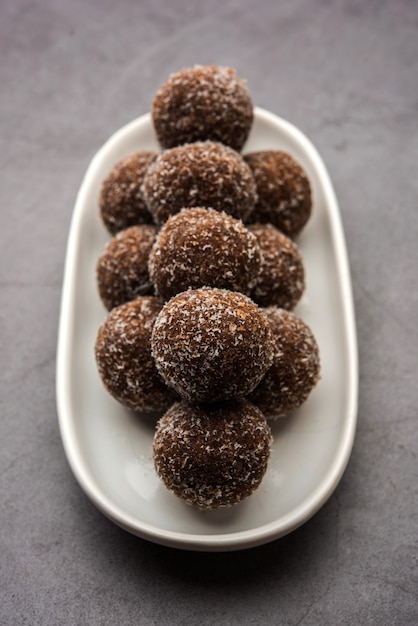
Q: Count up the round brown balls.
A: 11